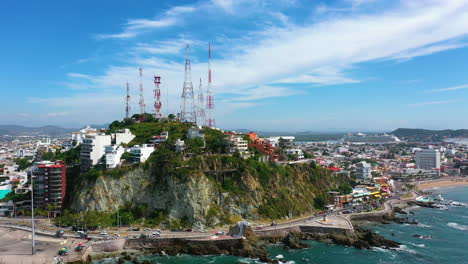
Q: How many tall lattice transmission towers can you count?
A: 6